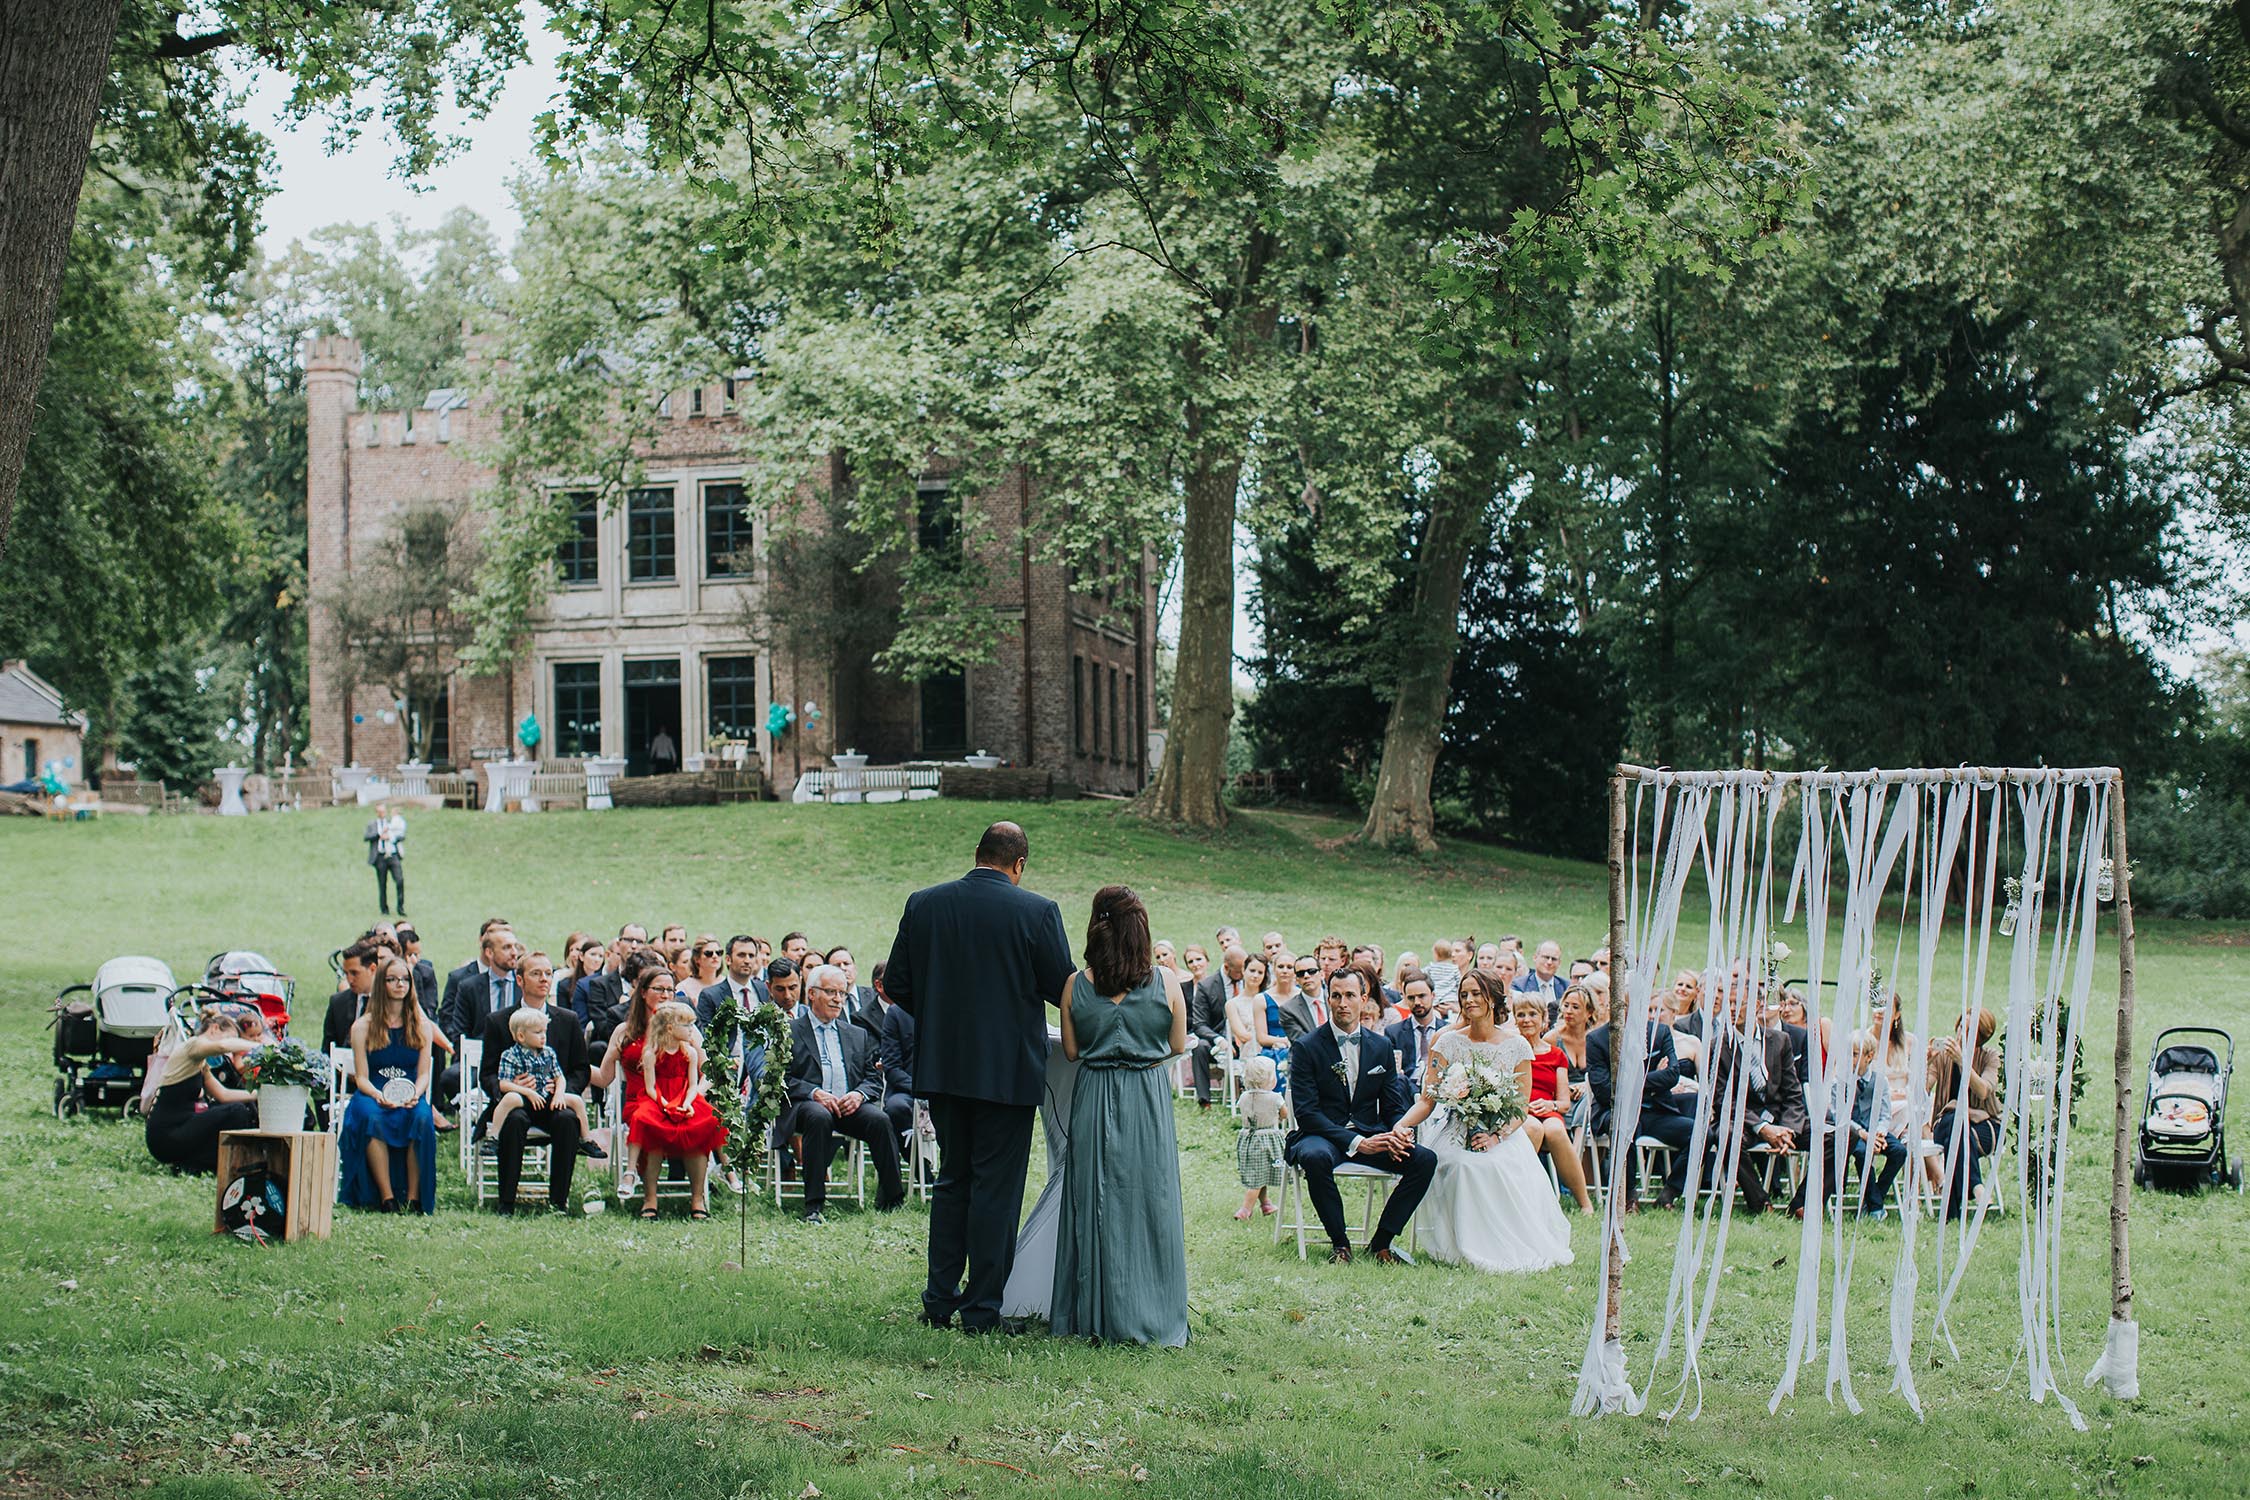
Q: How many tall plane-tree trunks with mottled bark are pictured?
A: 2